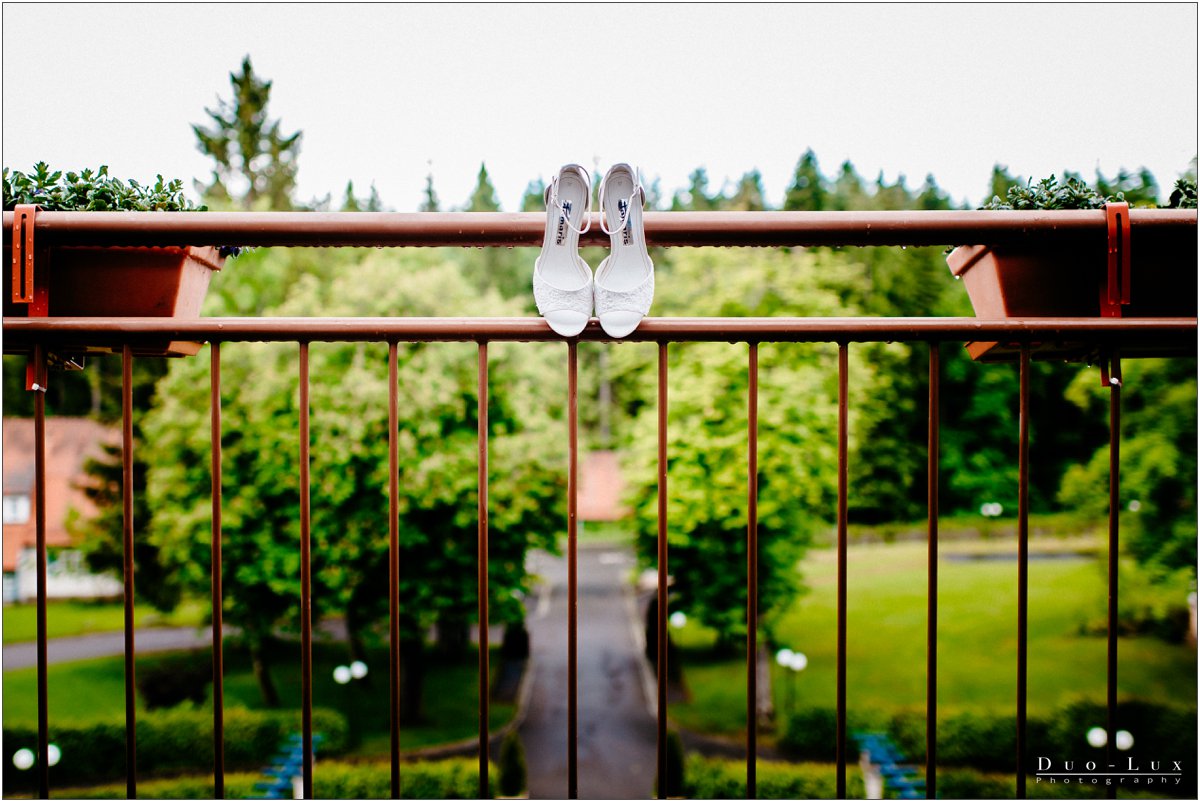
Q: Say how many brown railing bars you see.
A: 13